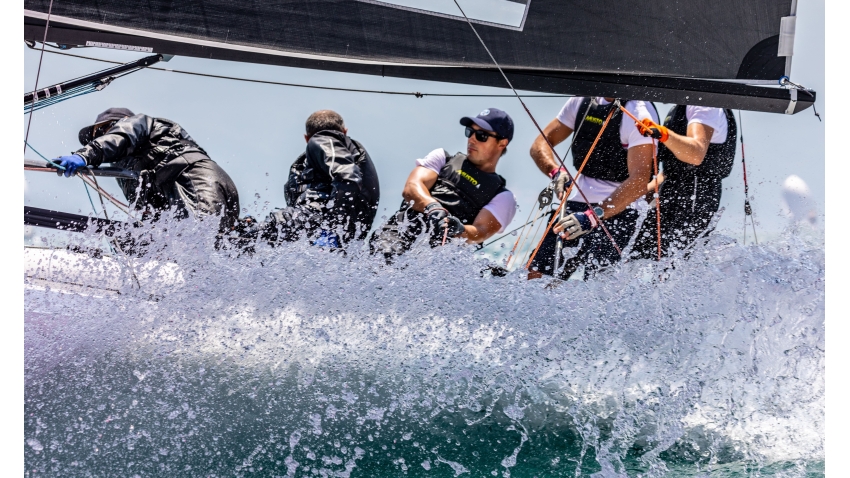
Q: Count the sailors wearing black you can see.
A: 5